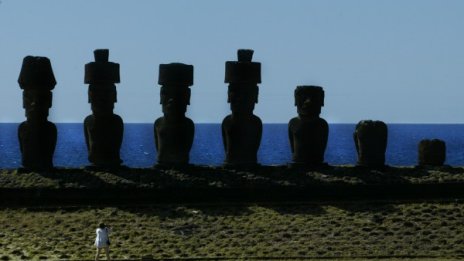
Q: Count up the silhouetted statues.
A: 7